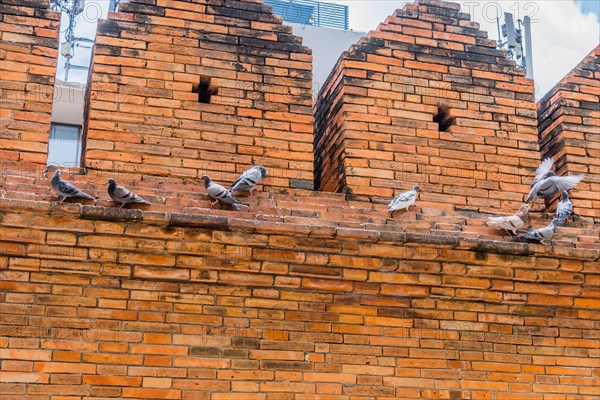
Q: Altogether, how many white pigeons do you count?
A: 2